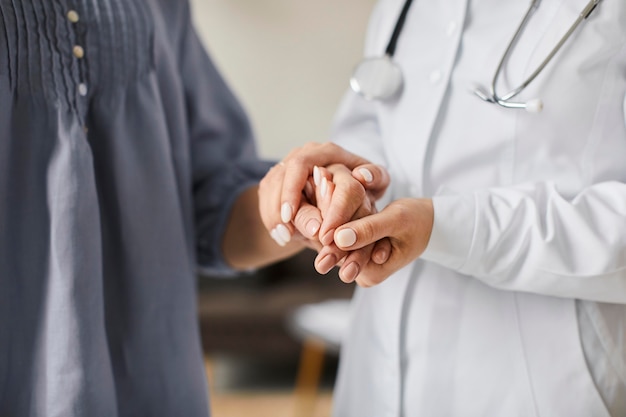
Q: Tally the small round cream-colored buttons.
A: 3